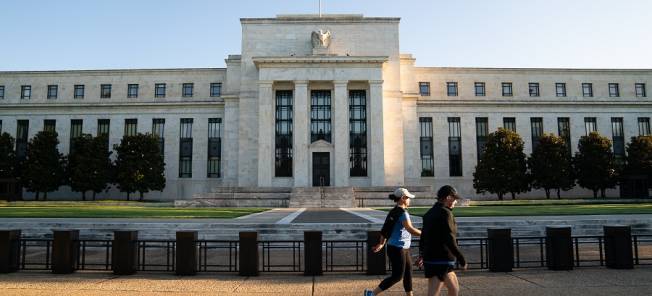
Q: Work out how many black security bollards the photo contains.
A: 10